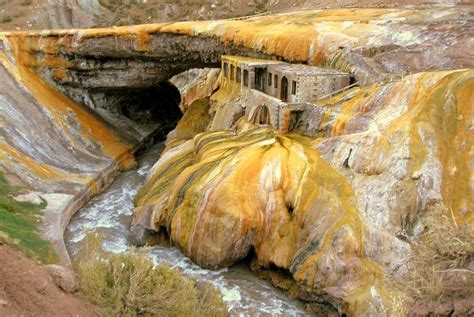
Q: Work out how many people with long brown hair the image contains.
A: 0